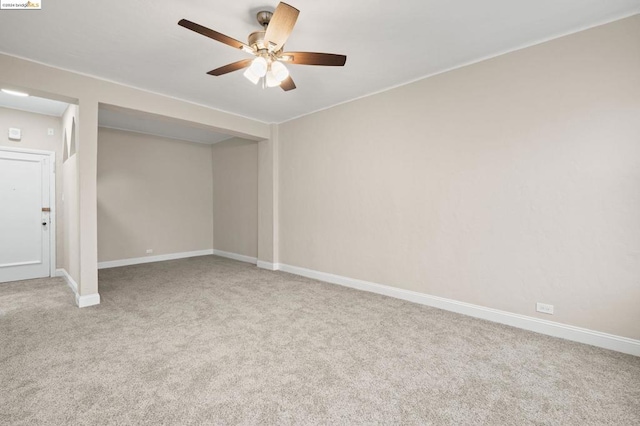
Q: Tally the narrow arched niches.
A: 2